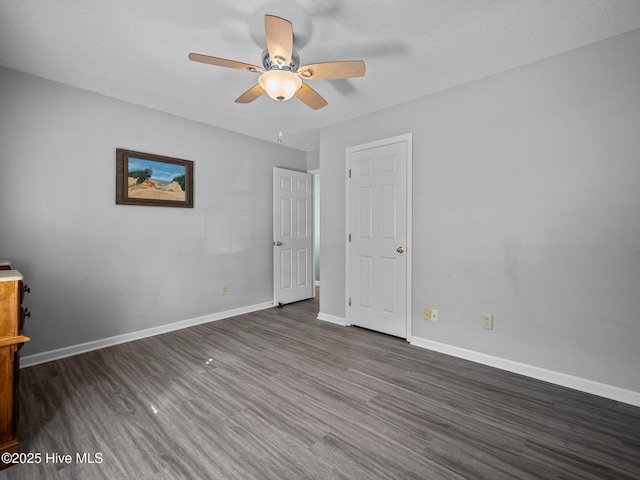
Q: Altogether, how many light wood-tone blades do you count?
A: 5